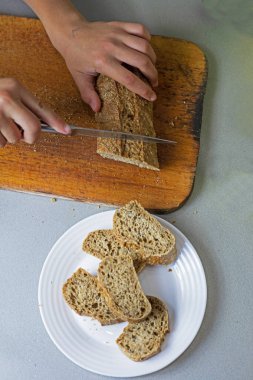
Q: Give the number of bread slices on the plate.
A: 5